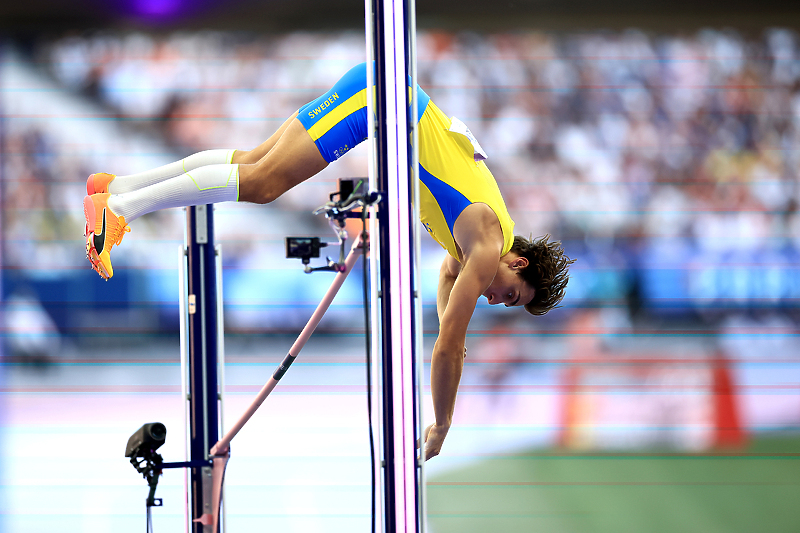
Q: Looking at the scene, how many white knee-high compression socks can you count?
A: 2